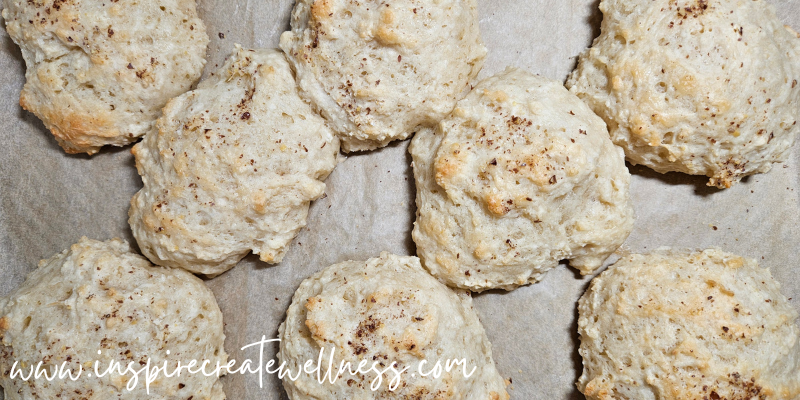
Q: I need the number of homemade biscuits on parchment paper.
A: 8